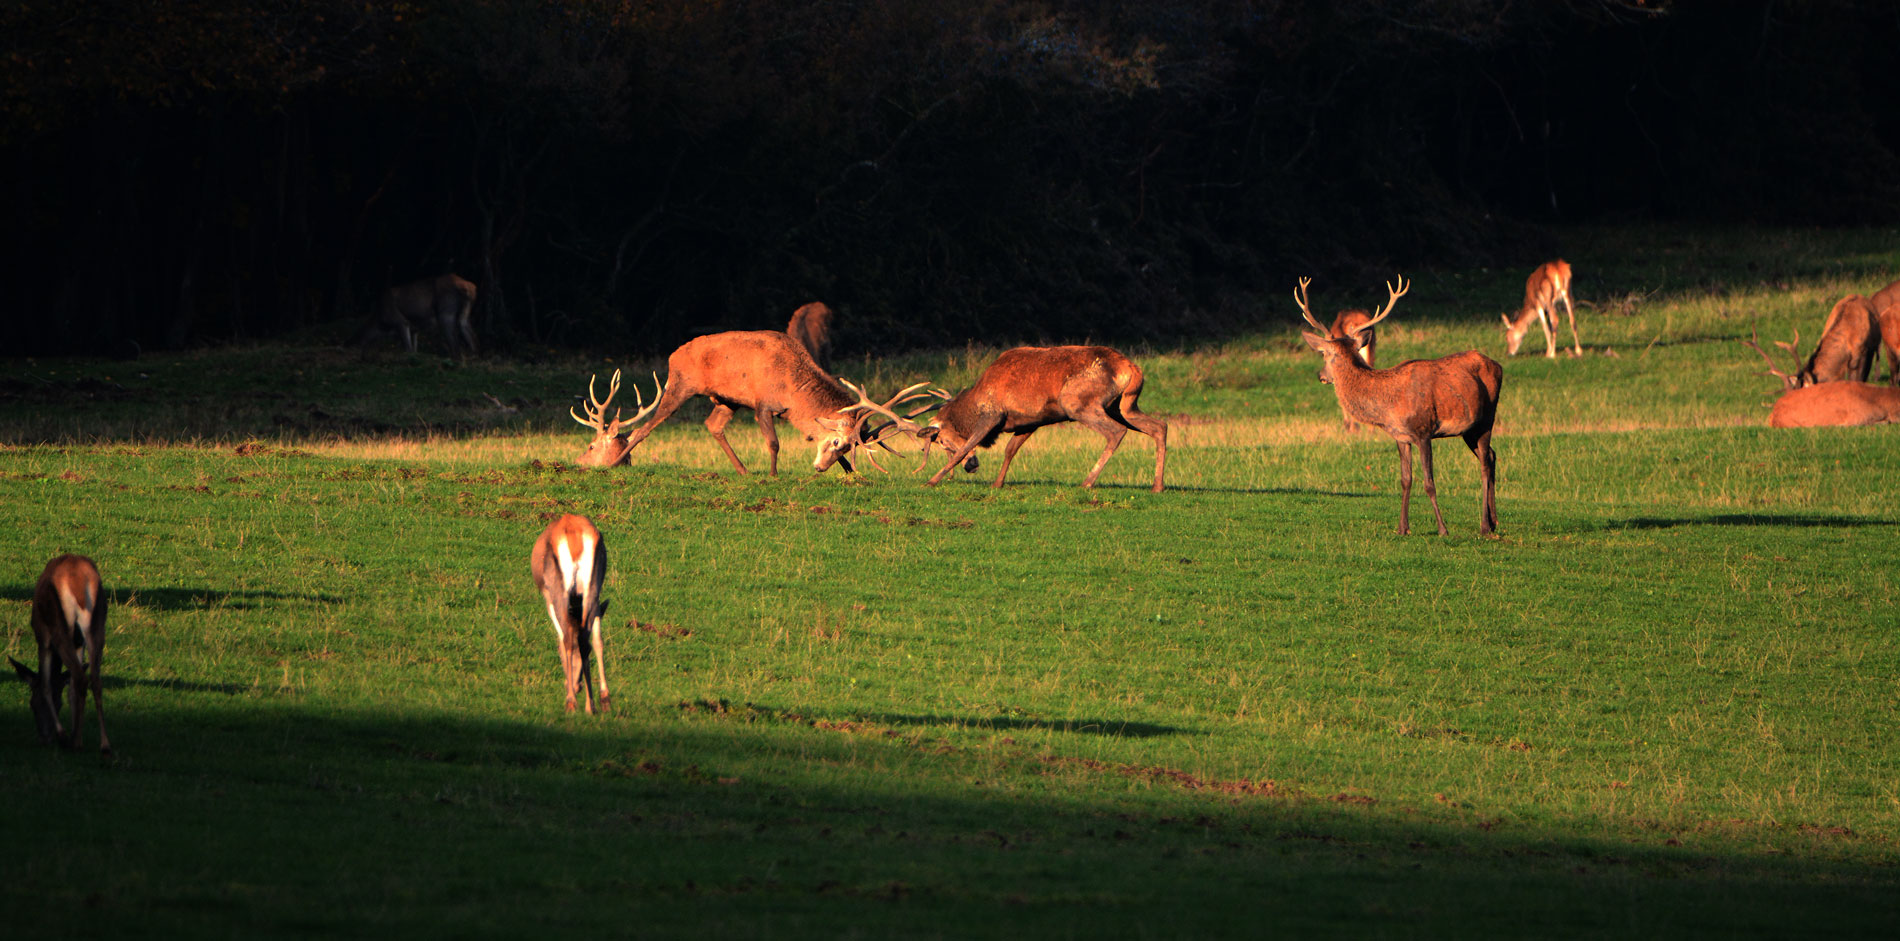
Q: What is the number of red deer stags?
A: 5